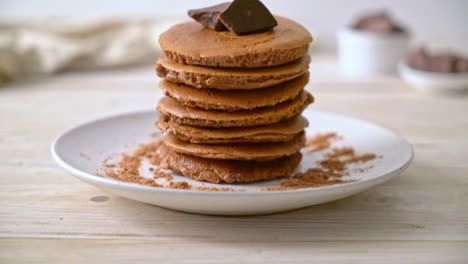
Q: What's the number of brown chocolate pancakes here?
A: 7